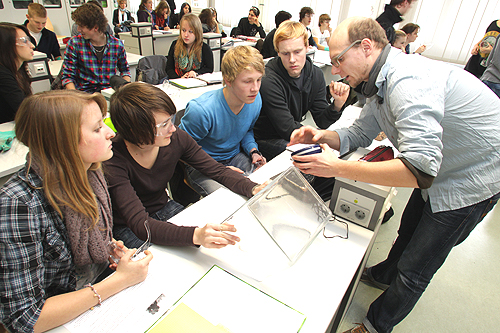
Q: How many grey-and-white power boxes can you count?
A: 4